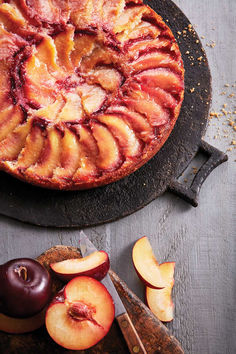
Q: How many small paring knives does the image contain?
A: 1